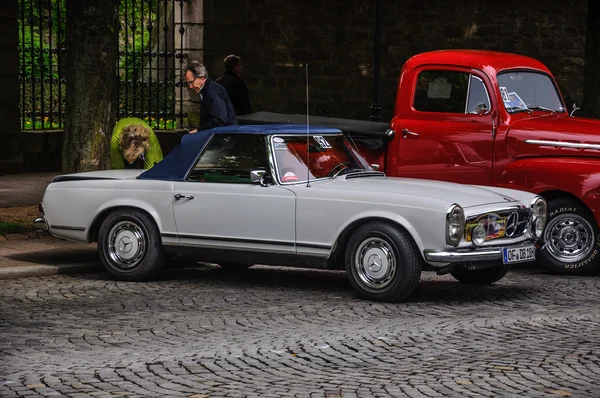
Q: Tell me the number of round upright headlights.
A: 2